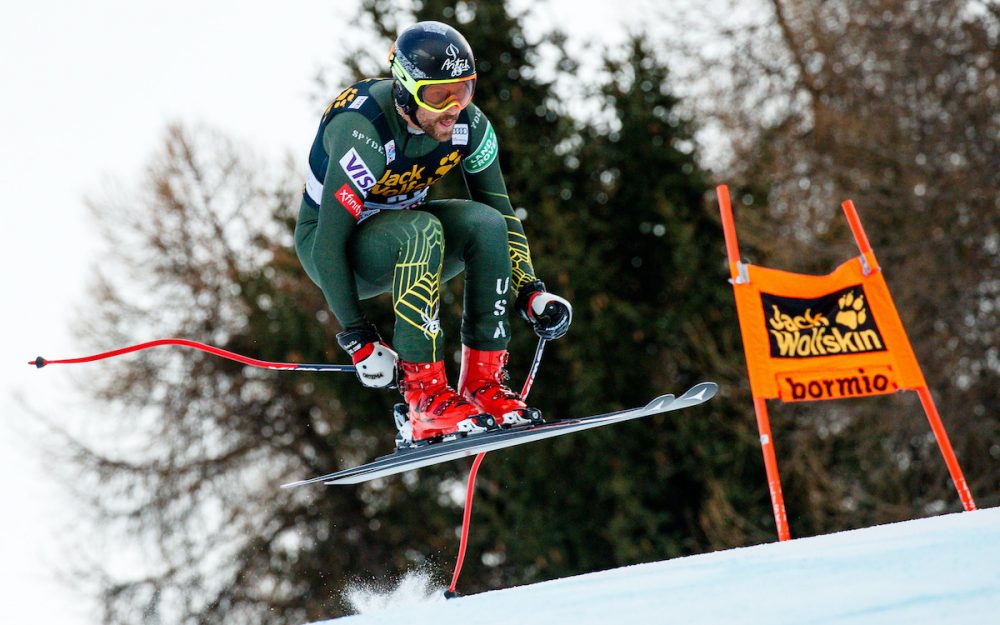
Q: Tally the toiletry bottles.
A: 0